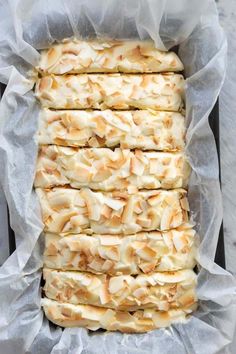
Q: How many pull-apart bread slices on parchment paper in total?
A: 8